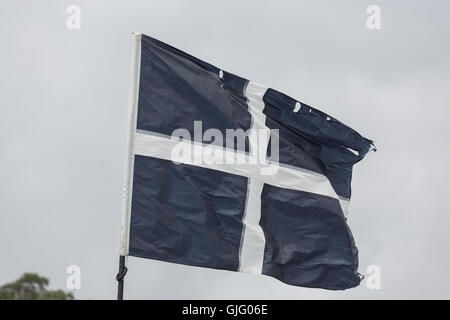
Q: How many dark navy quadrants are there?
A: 4